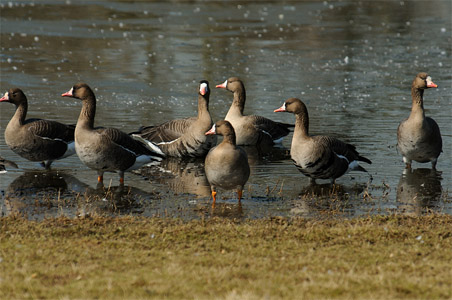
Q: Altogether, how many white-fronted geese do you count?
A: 7